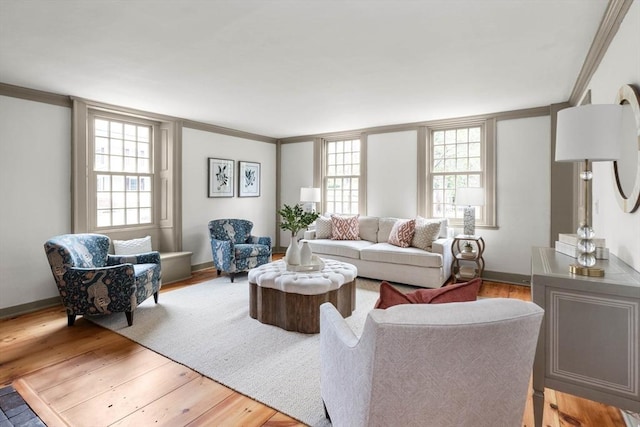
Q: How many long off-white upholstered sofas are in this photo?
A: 1